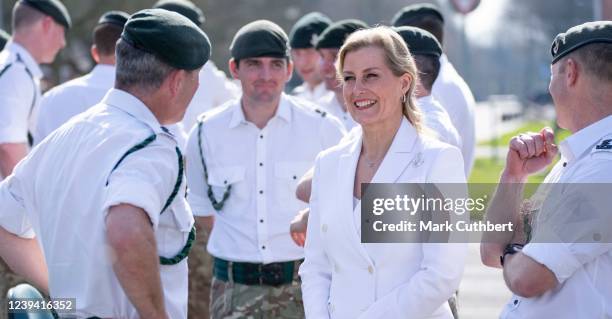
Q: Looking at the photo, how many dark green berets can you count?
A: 11